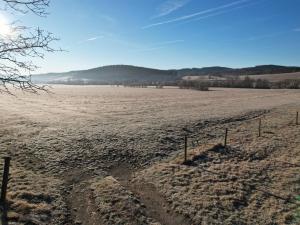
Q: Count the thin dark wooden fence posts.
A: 5